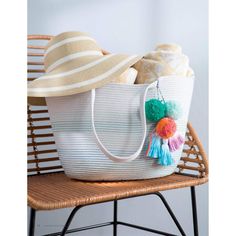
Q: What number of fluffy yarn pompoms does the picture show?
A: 3